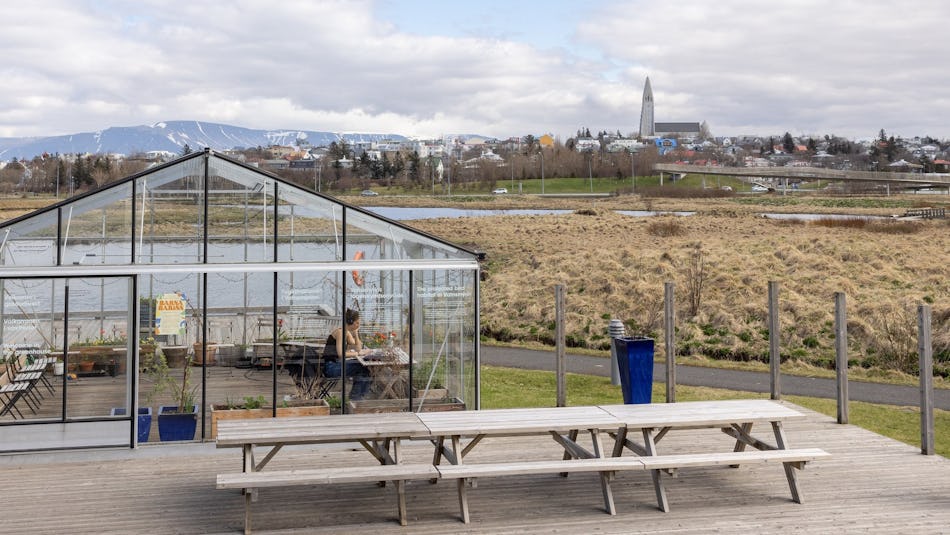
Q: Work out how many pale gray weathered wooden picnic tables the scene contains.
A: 3